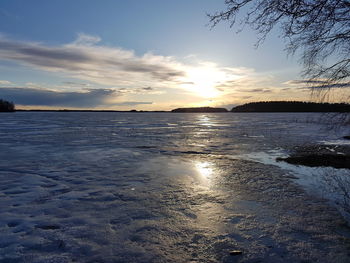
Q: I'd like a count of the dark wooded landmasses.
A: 3